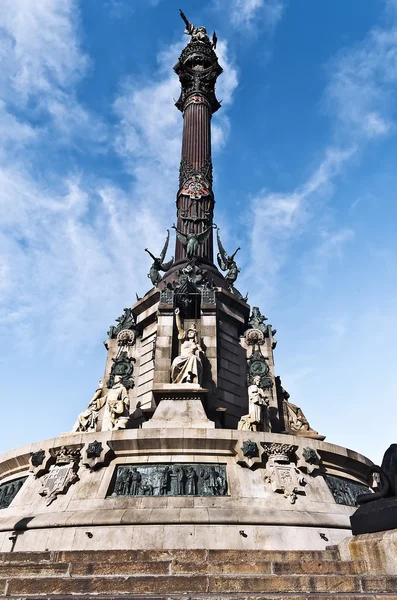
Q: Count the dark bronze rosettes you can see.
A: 4